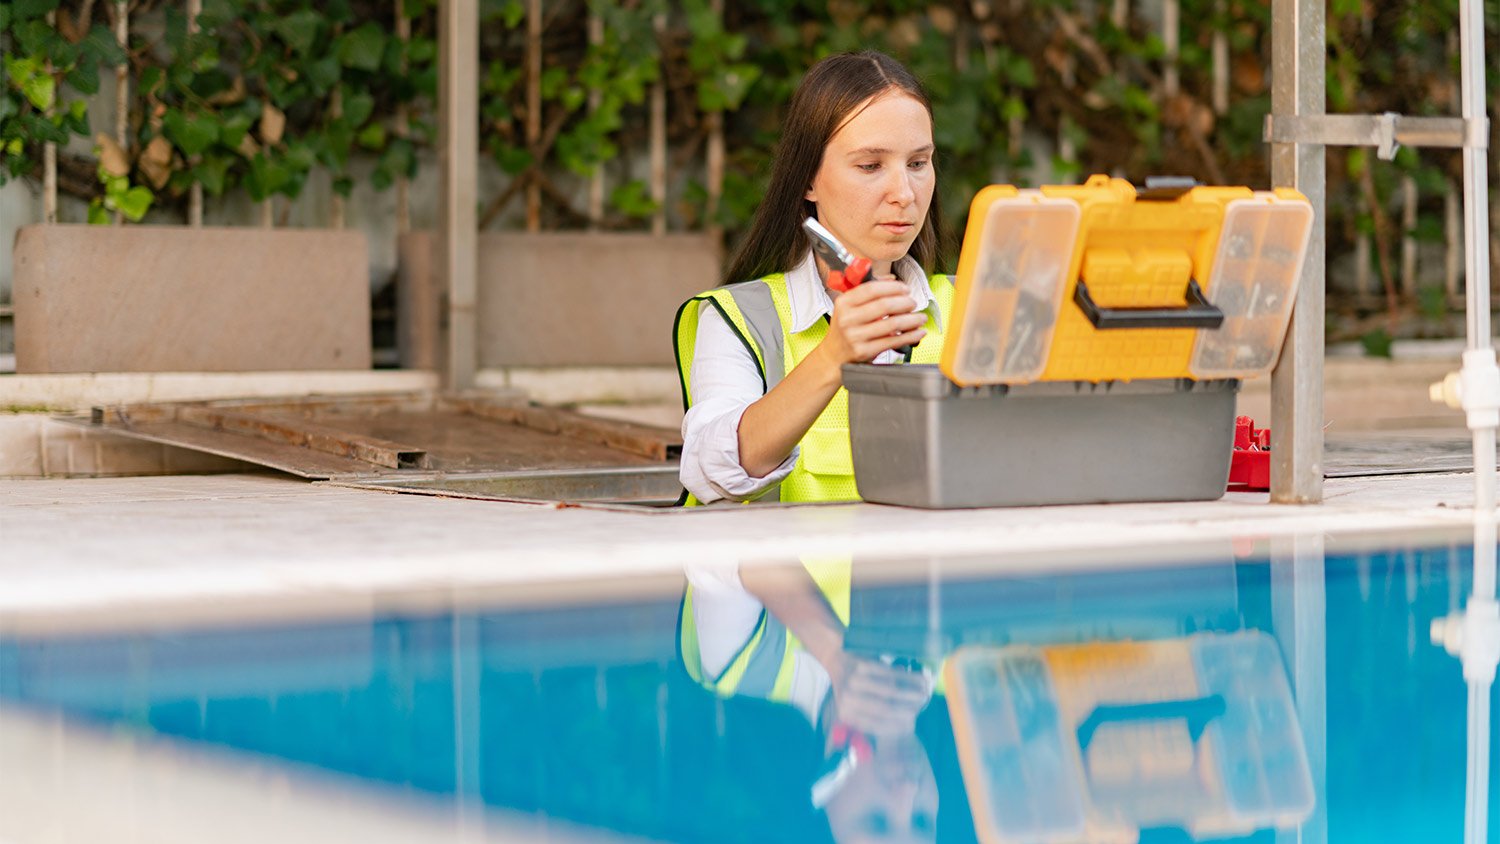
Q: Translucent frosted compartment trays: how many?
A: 2